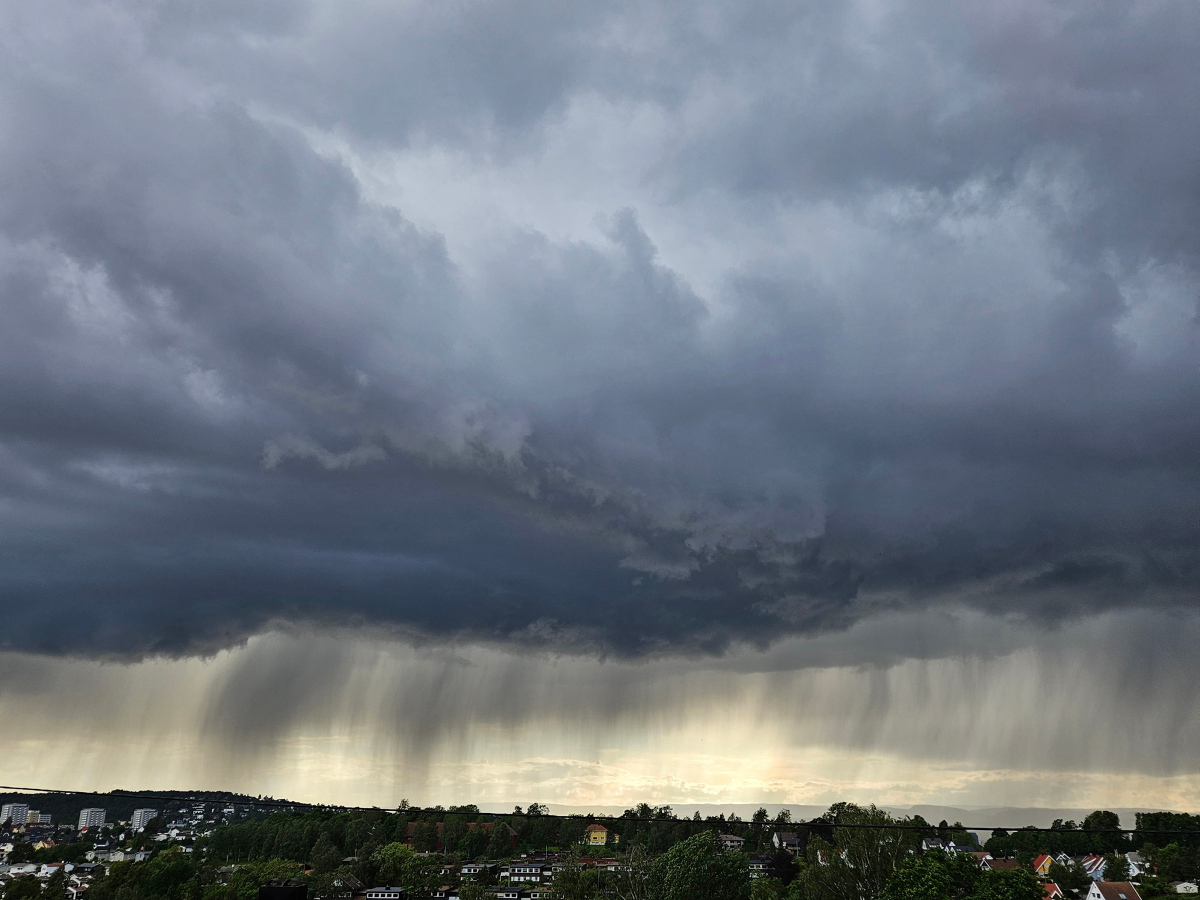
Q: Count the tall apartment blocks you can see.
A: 3